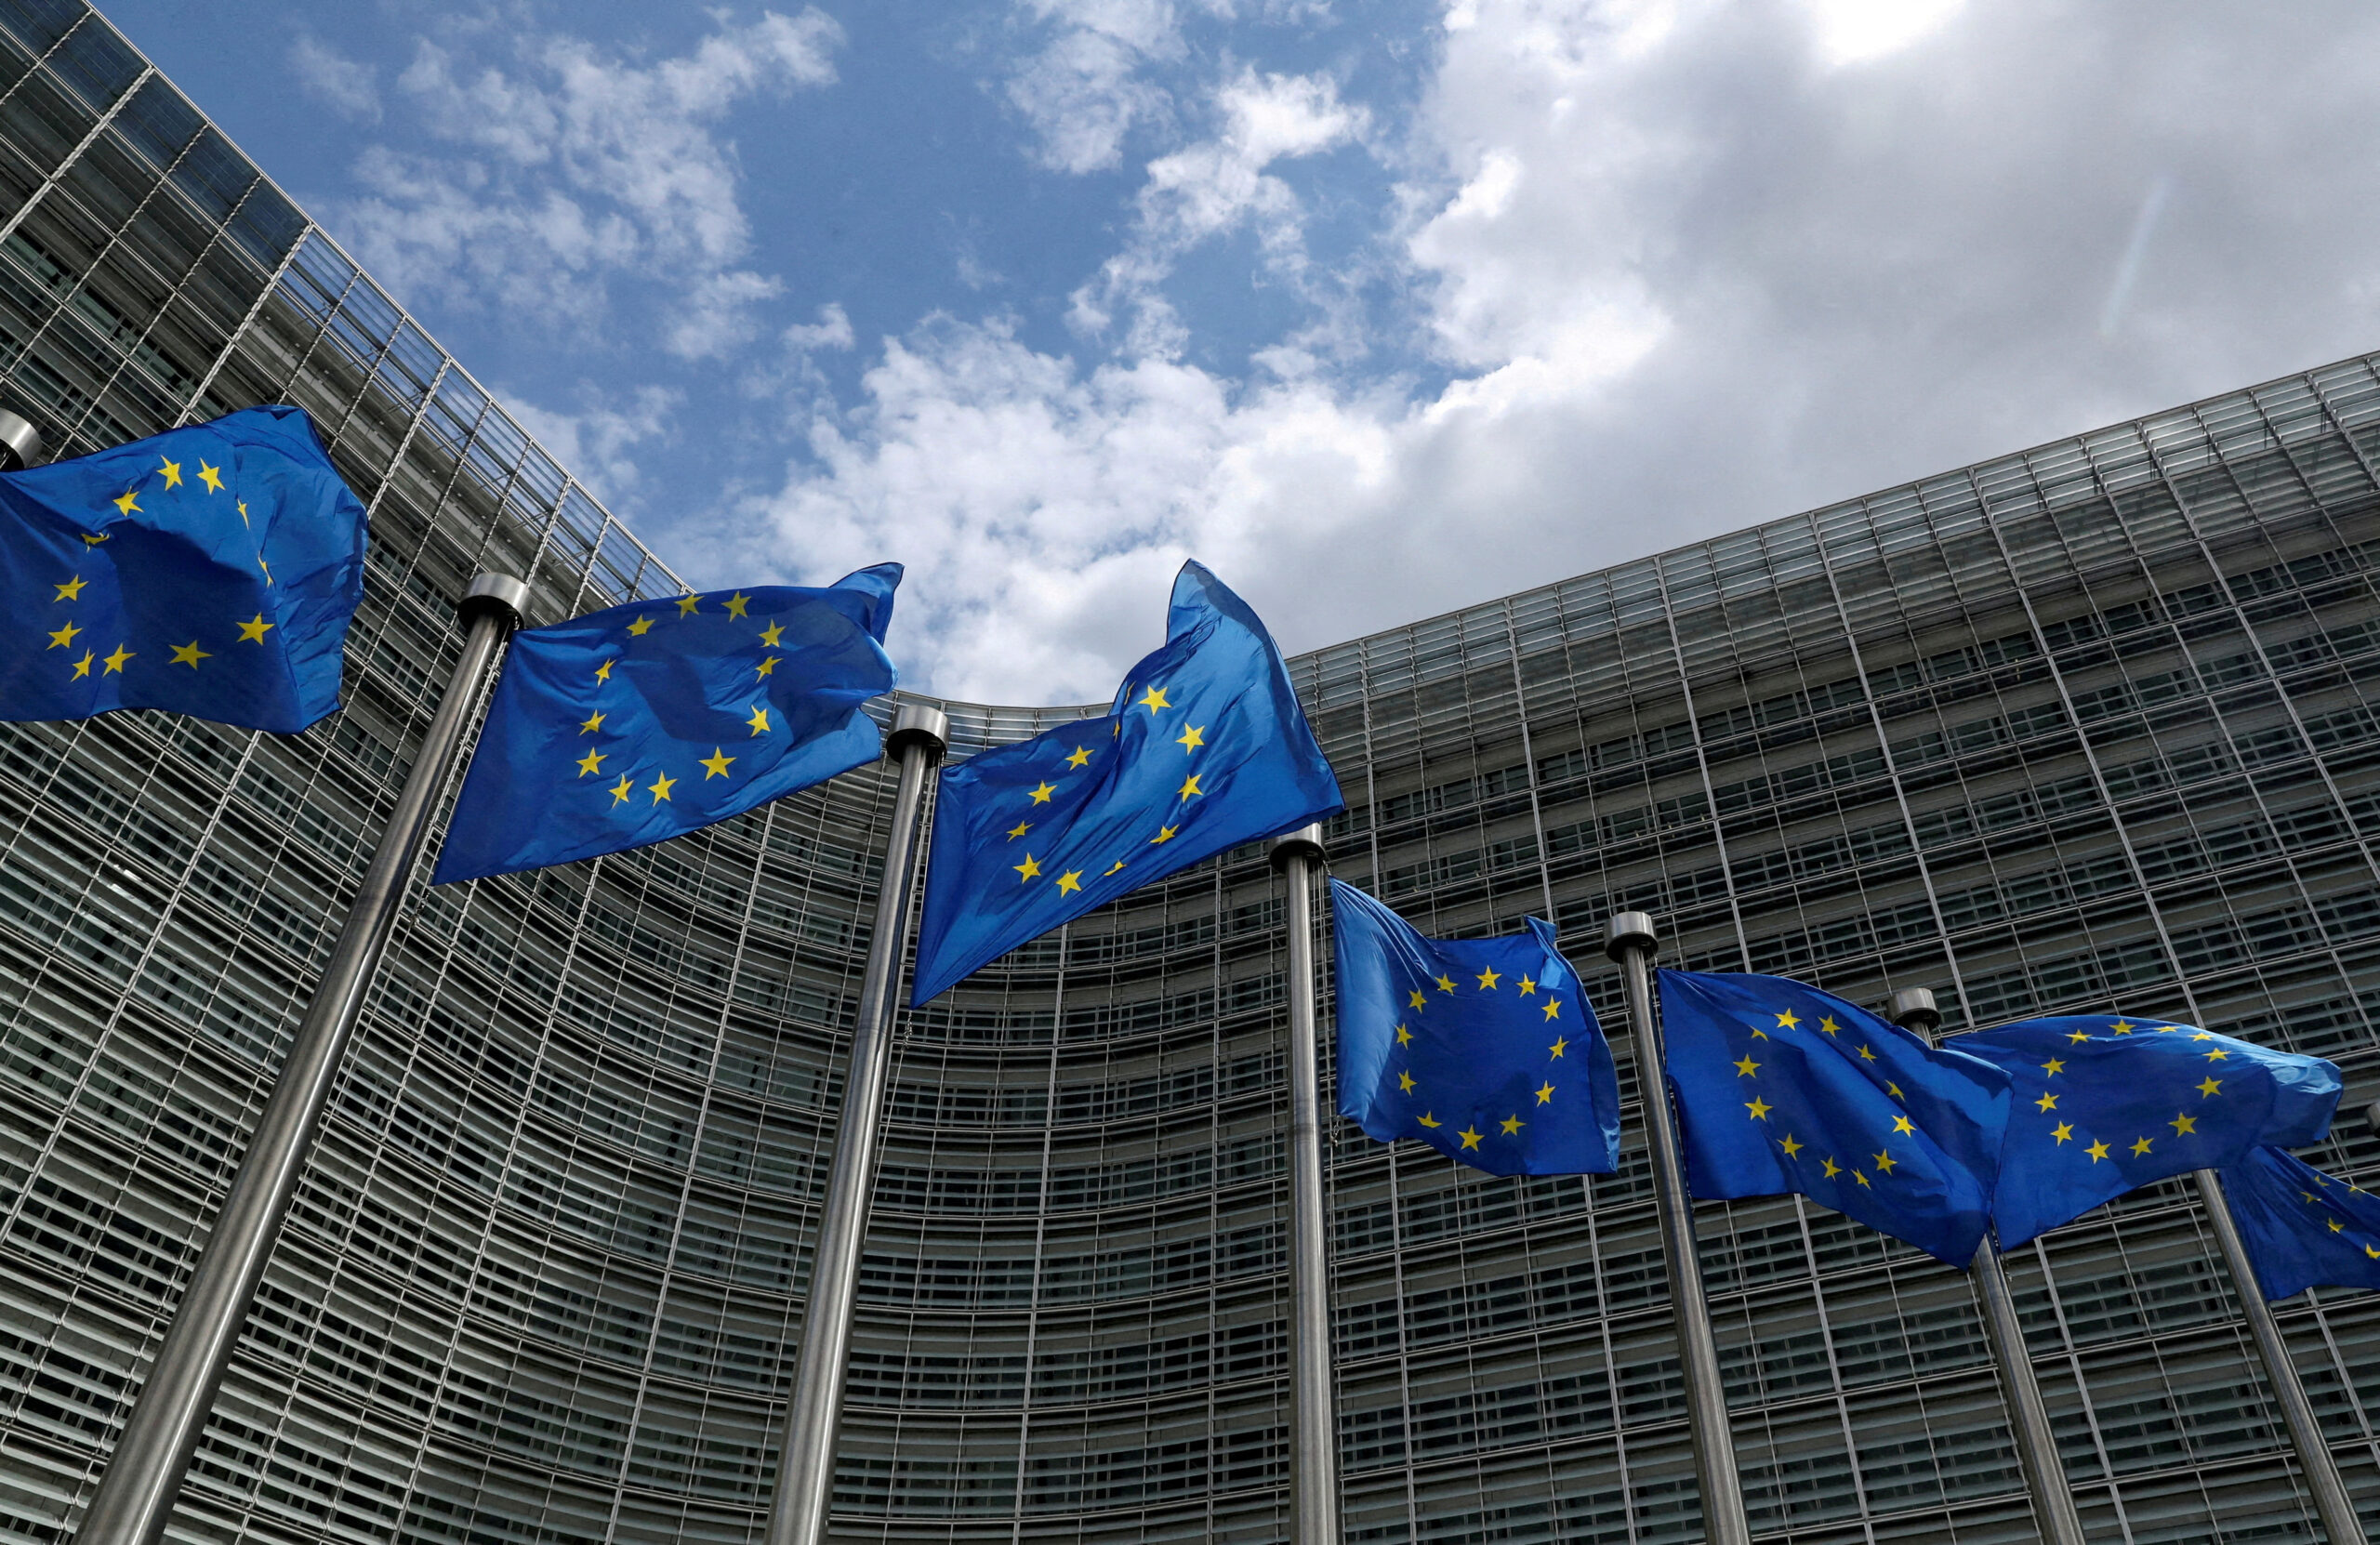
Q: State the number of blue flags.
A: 7